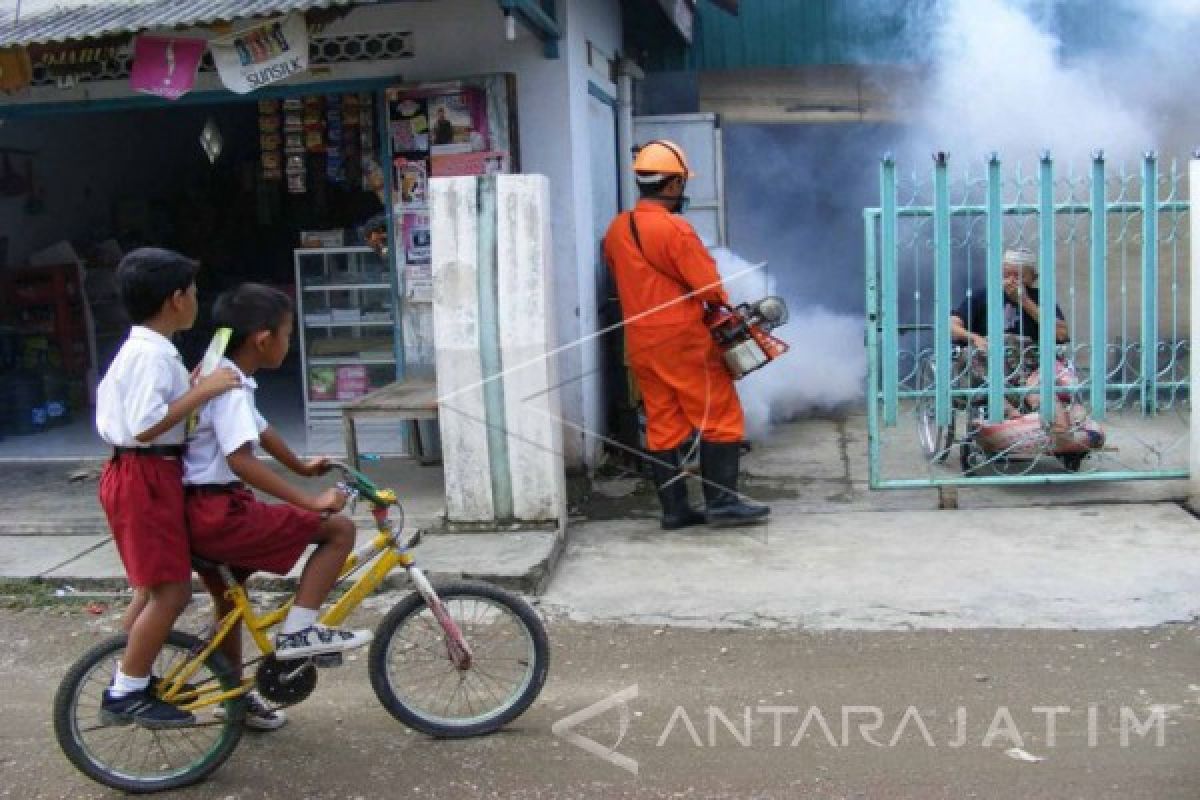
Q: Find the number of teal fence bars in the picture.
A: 6